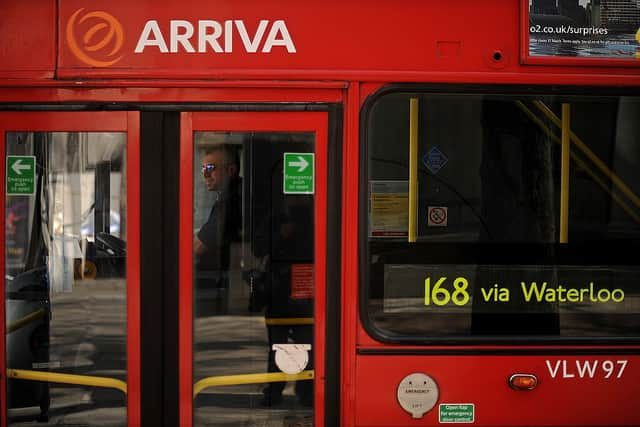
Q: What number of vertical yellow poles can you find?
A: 2